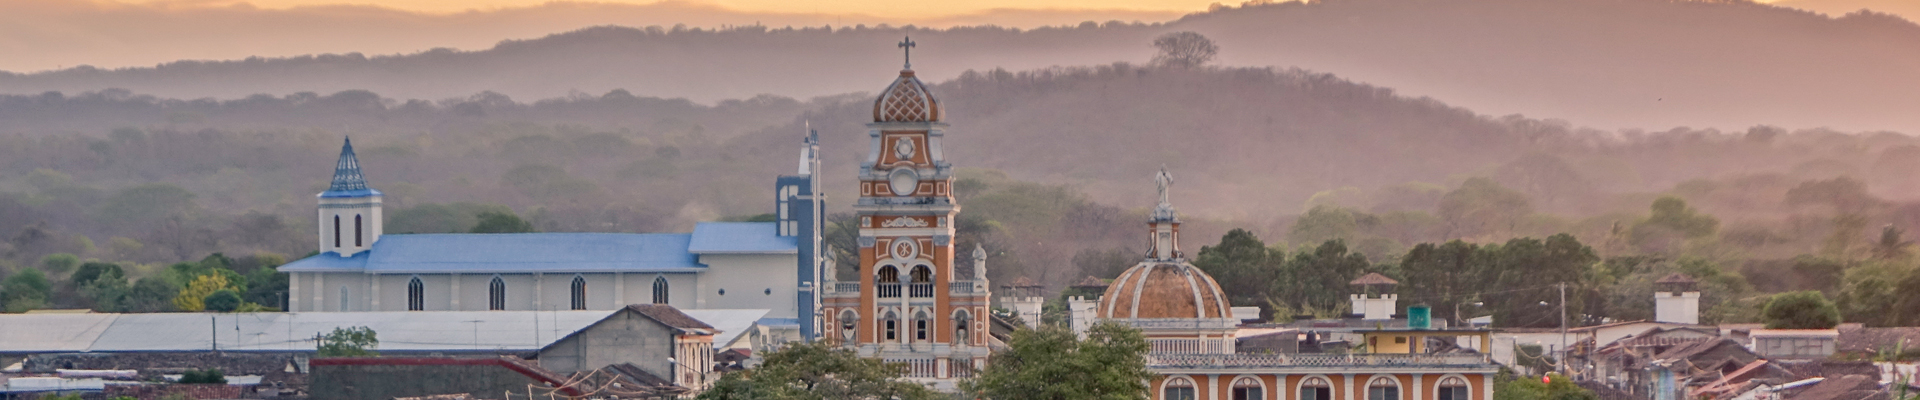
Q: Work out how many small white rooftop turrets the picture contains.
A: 4